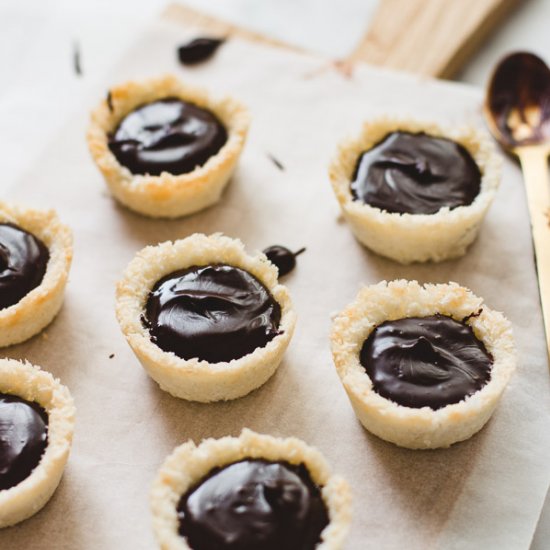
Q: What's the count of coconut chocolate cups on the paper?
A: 7